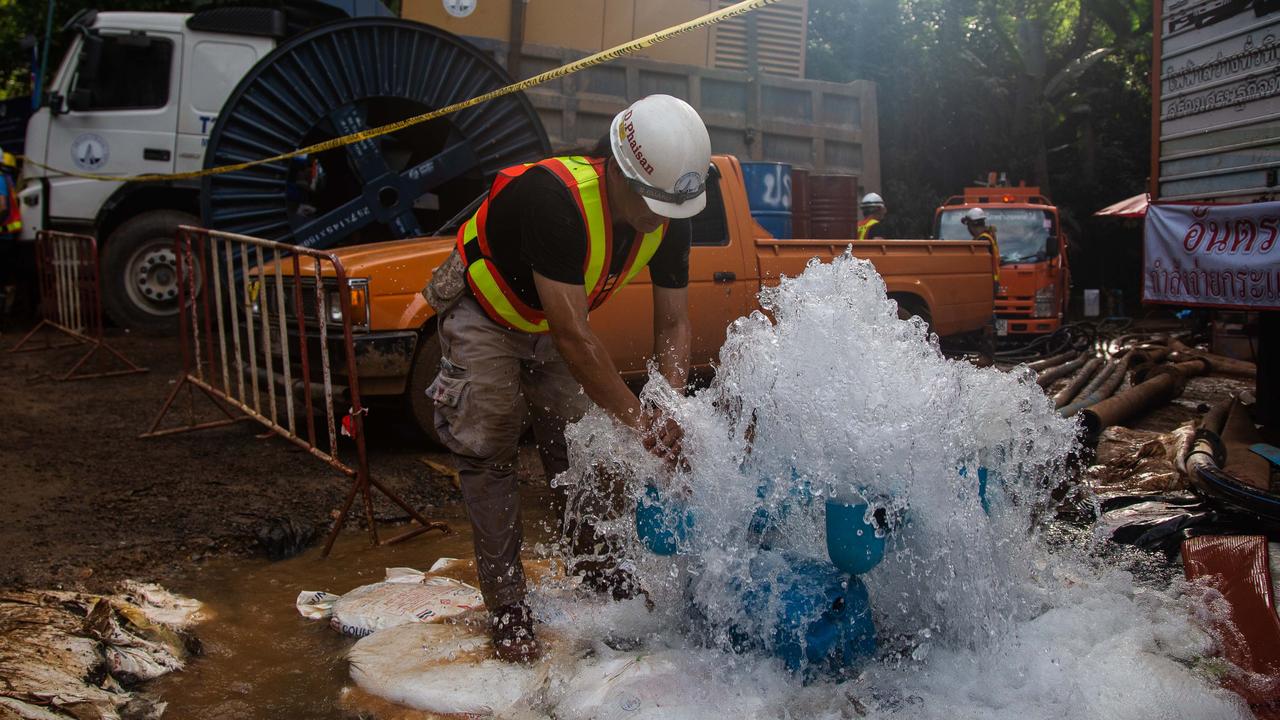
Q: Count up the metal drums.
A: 3